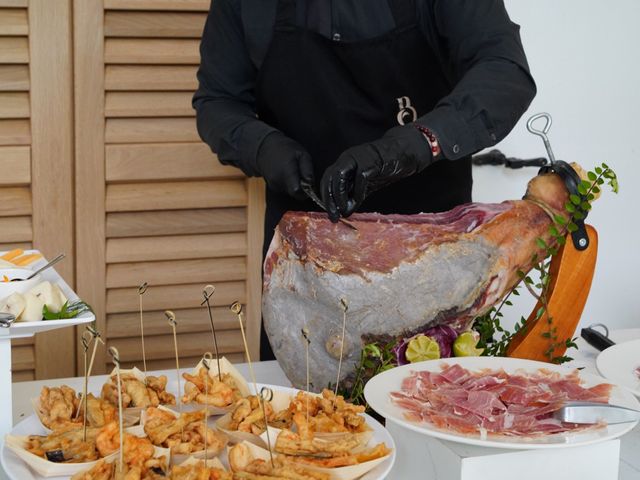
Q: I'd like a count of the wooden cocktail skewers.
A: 11